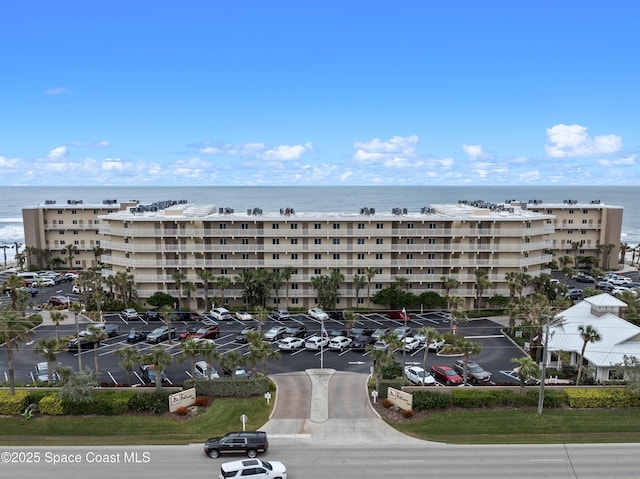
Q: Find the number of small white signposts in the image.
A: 2